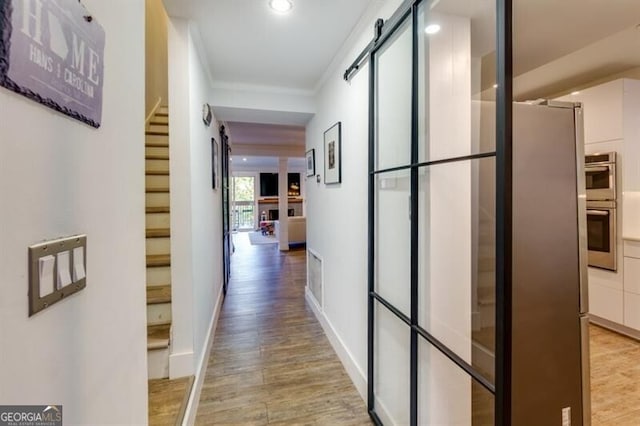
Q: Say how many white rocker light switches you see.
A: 3